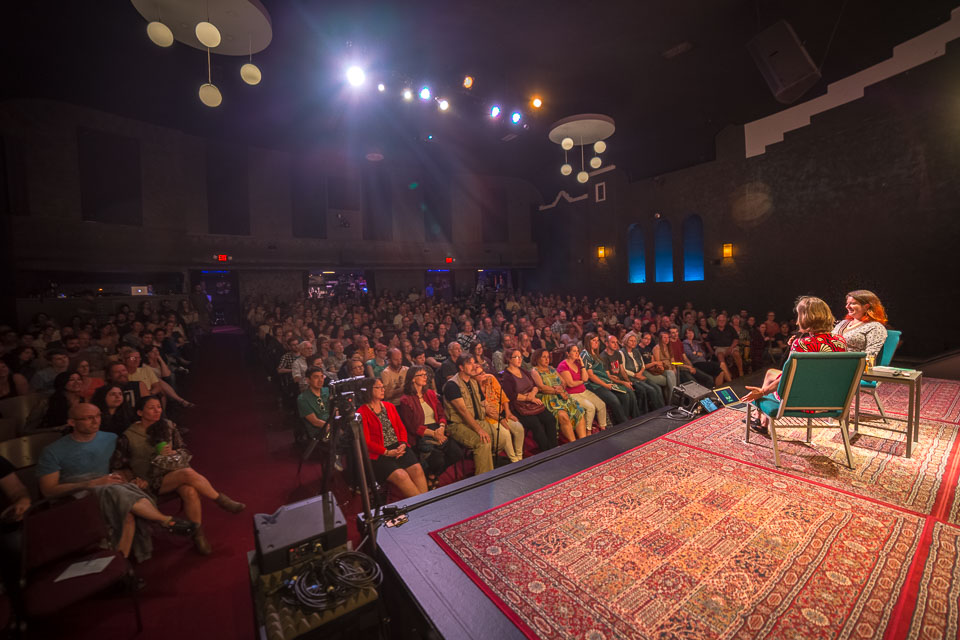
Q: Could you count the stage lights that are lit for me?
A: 9